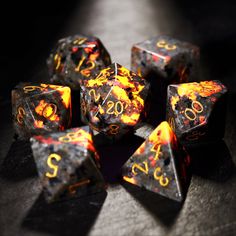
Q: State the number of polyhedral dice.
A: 7